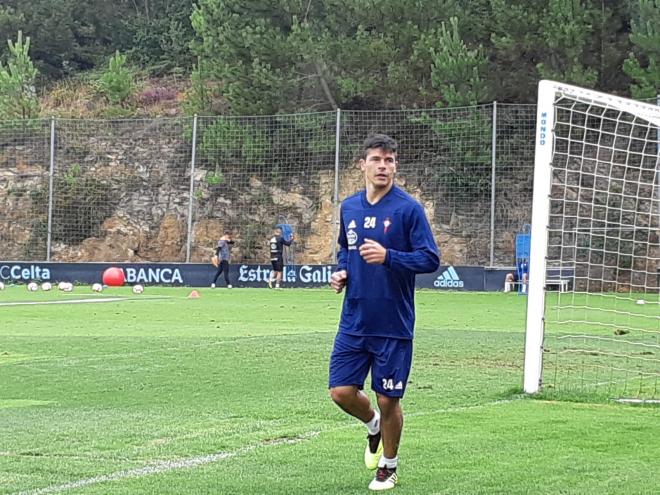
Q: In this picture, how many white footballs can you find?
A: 7